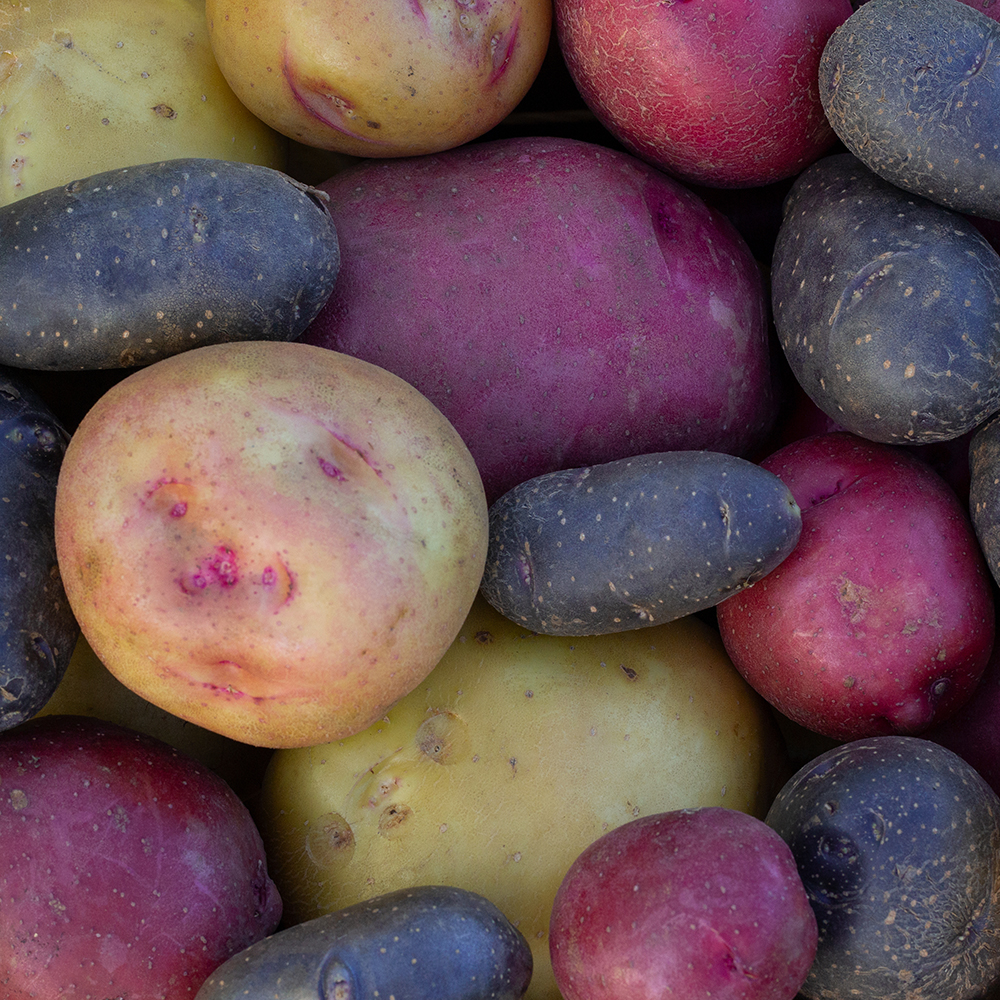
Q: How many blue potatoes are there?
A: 8